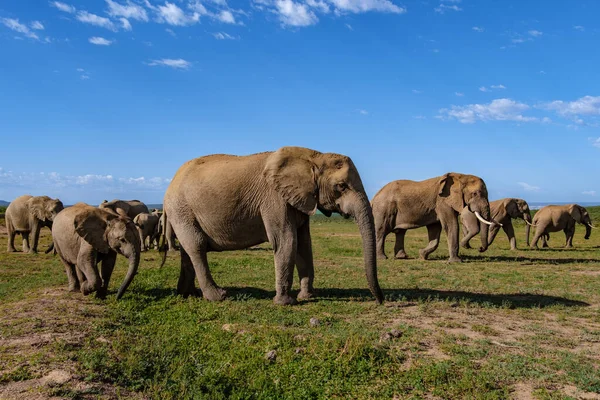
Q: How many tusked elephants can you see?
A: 3